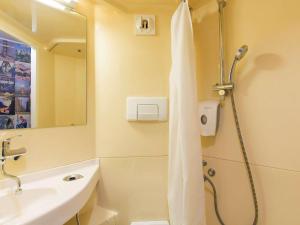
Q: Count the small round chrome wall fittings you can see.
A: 2